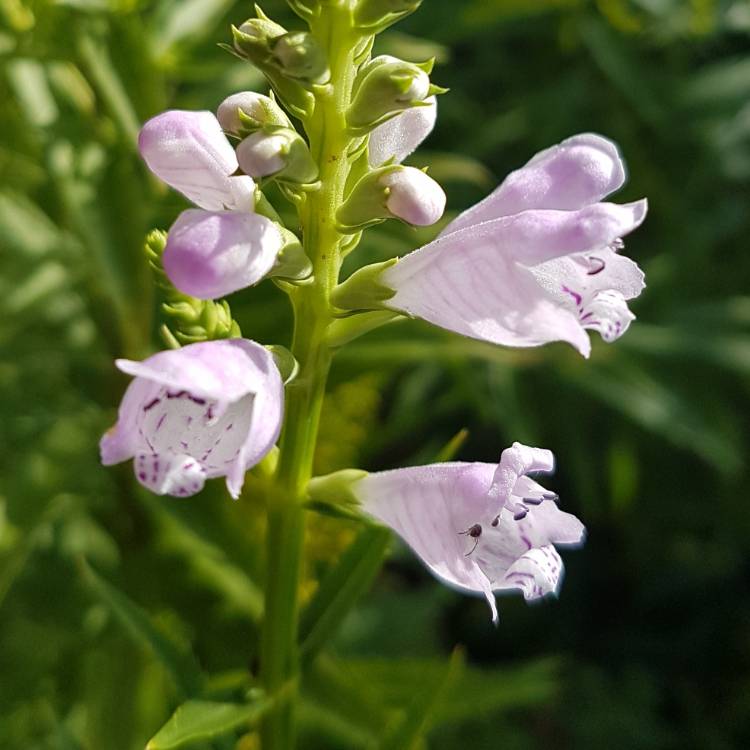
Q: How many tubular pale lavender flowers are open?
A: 3